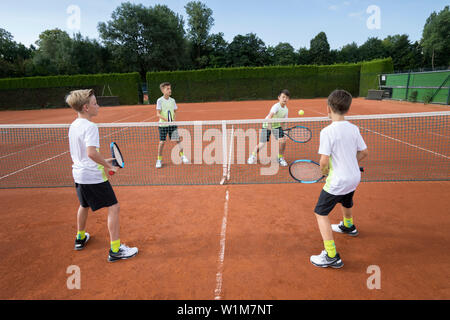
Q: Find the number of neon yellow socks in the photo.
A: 8